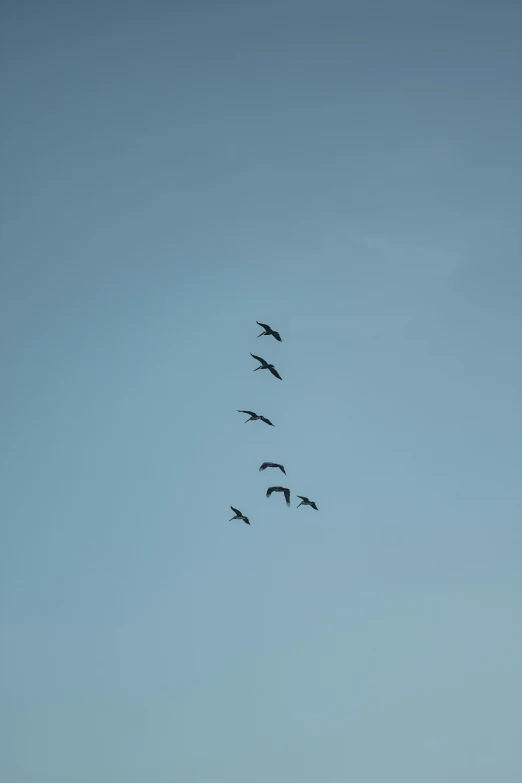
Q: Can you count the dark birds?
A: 7